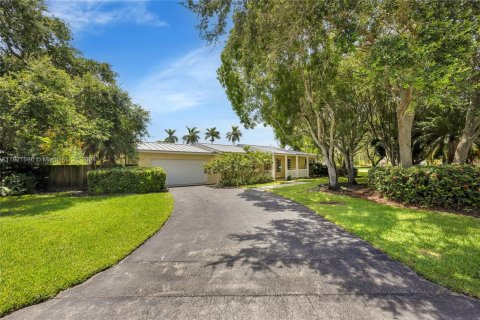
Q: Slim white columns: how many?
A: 4